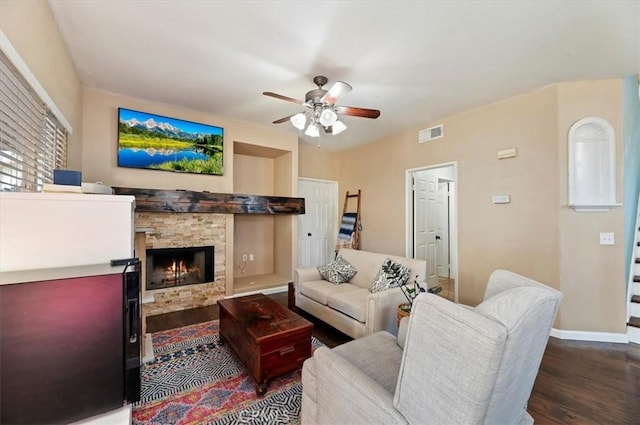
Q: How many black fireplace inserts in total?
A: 1